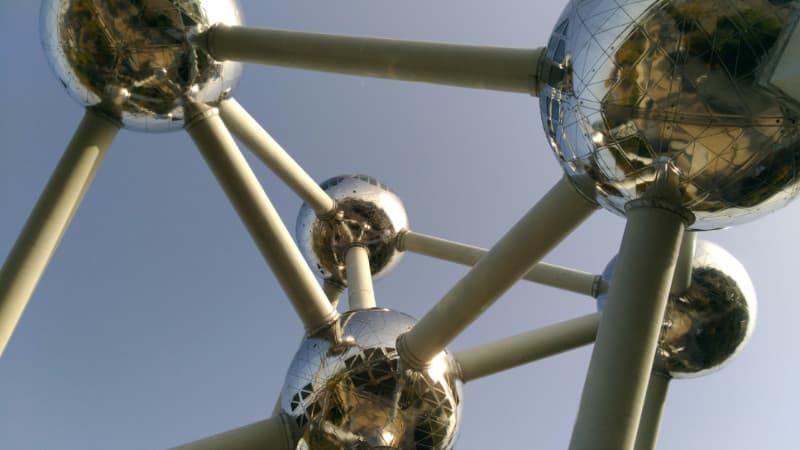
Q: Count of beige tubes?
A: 13